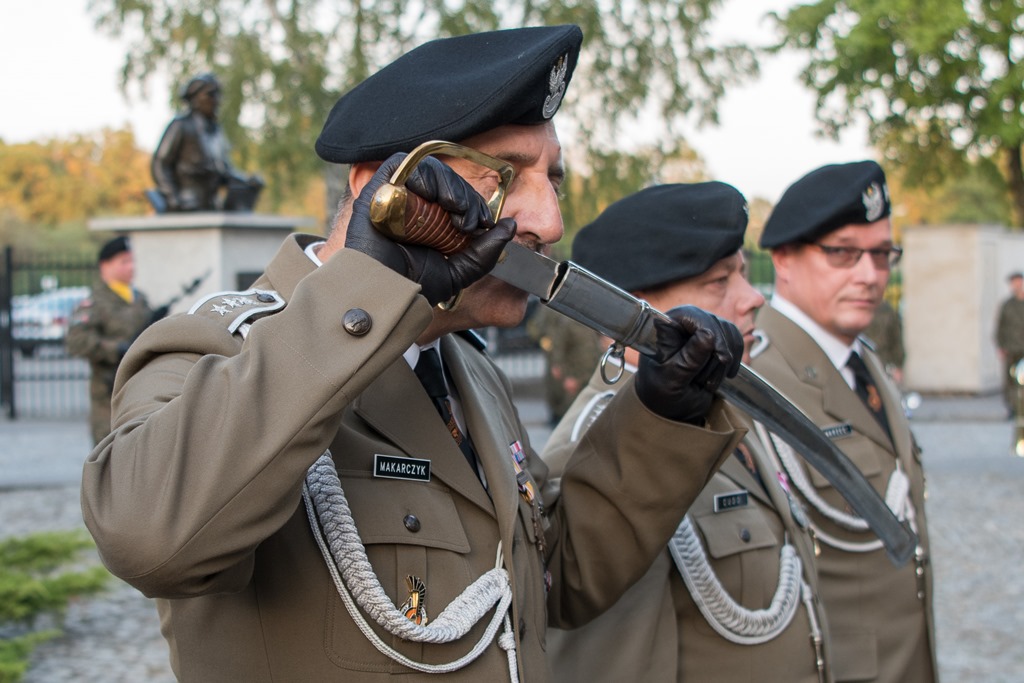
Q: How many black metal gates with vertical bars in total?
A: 1